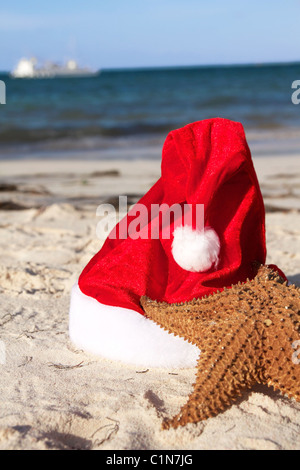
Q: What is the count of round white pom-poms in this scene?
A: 1